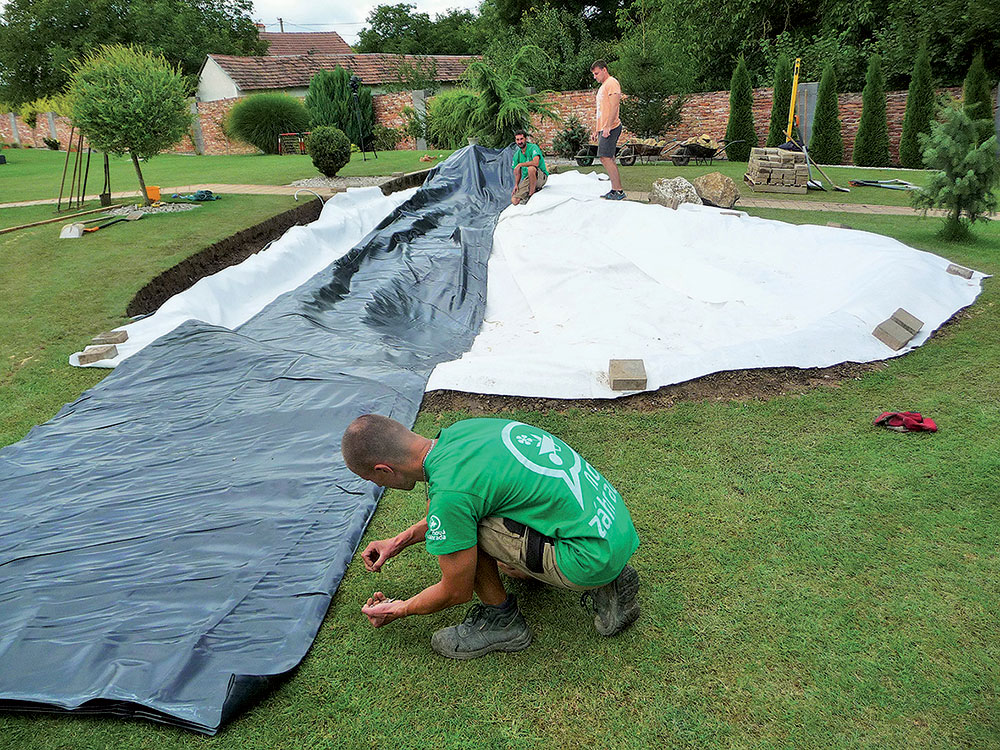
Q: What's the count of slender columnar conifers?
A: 6